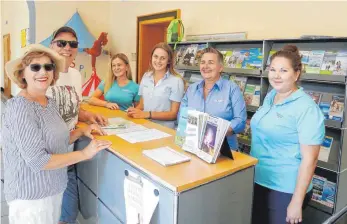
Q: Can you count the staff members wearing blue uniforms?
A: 4